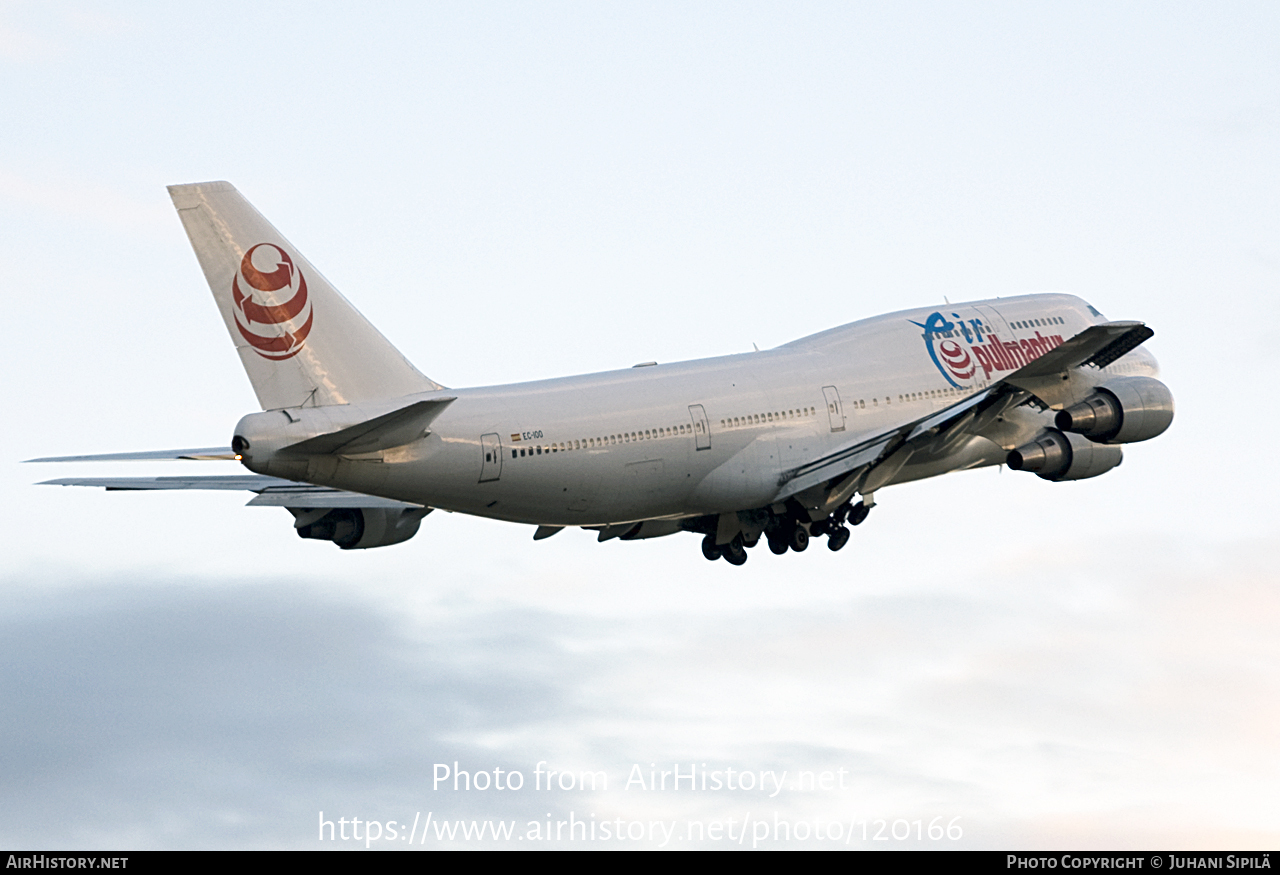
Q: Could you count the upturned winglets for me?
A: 0